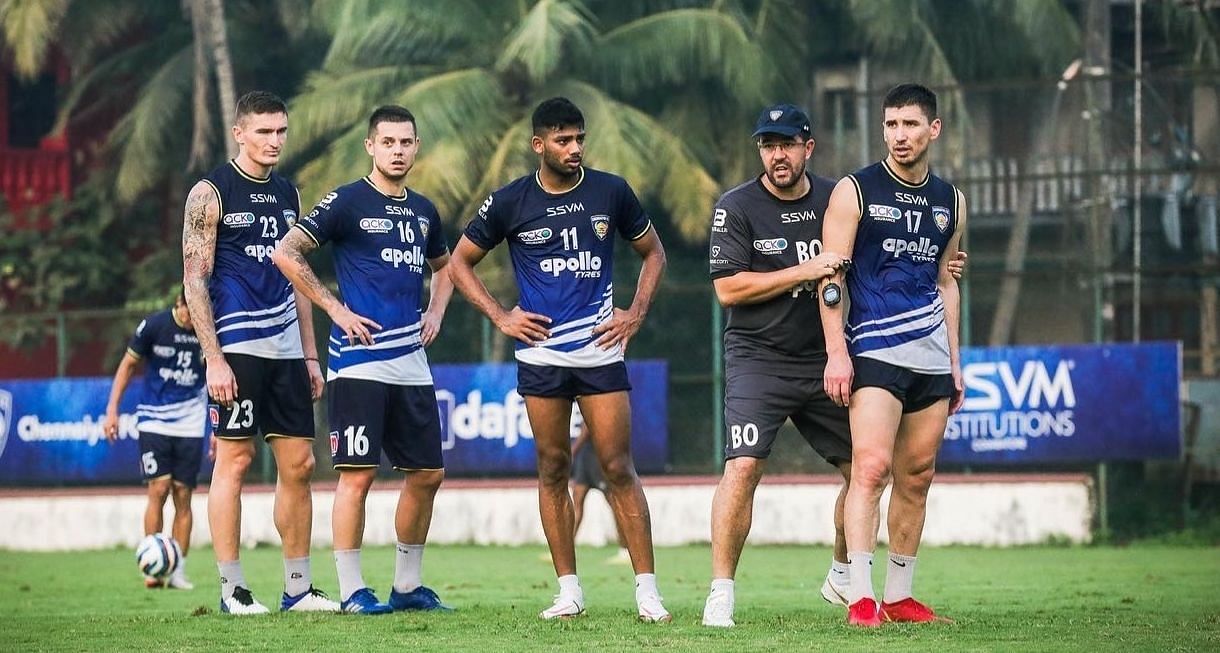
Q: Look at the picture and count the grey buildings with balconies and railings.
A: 1